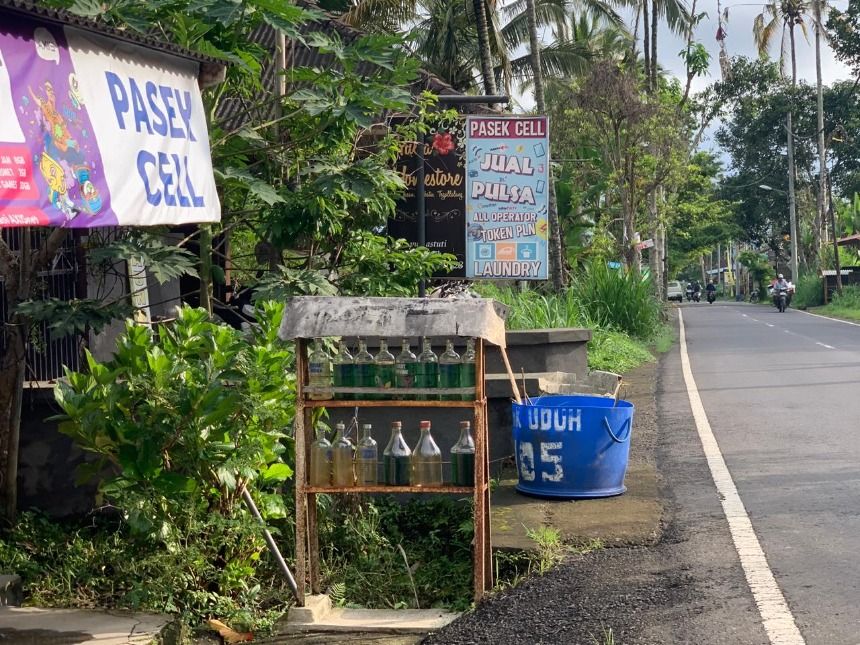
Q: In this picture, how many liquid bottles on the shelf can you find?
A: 14